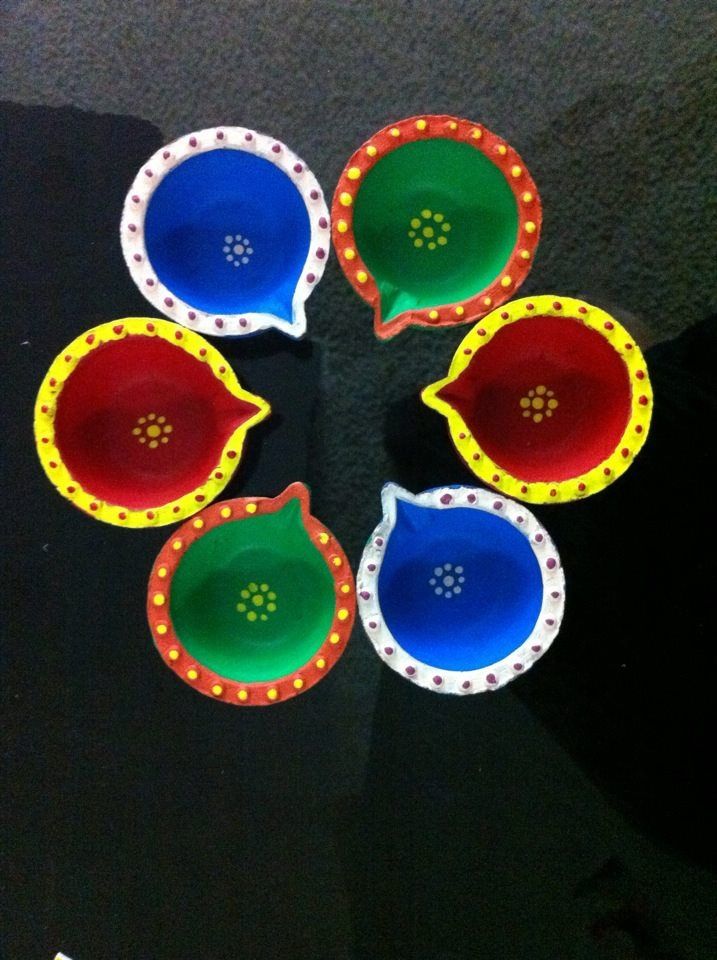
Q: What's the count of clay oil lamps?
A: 6